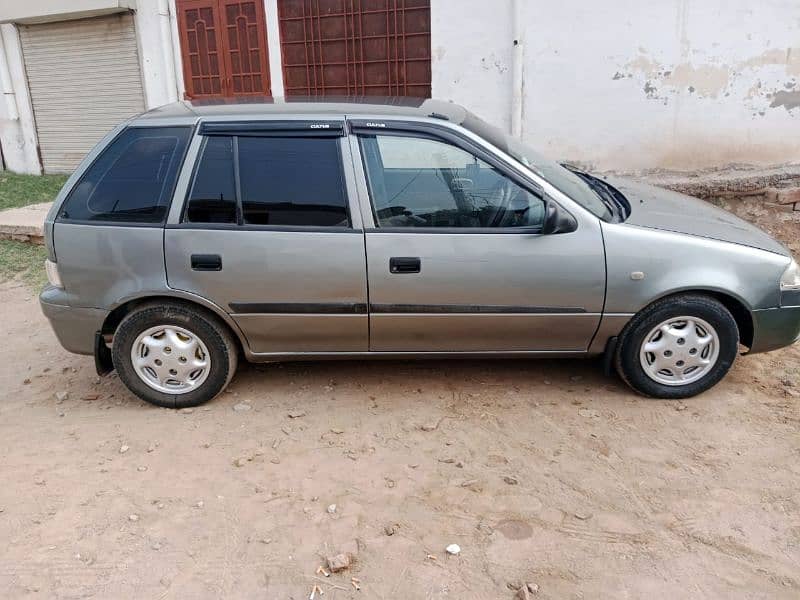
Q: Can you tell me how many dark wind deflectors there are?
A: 2